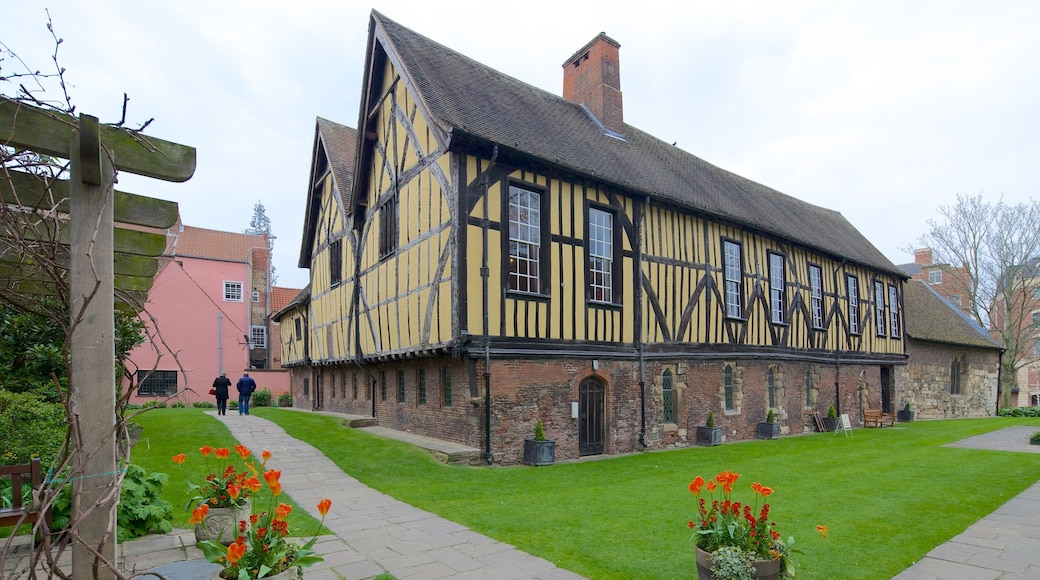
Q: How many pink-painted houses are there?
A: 1